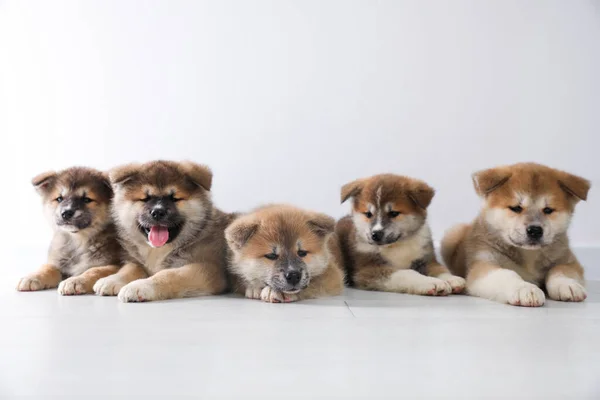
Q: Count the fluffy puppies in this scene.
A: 5